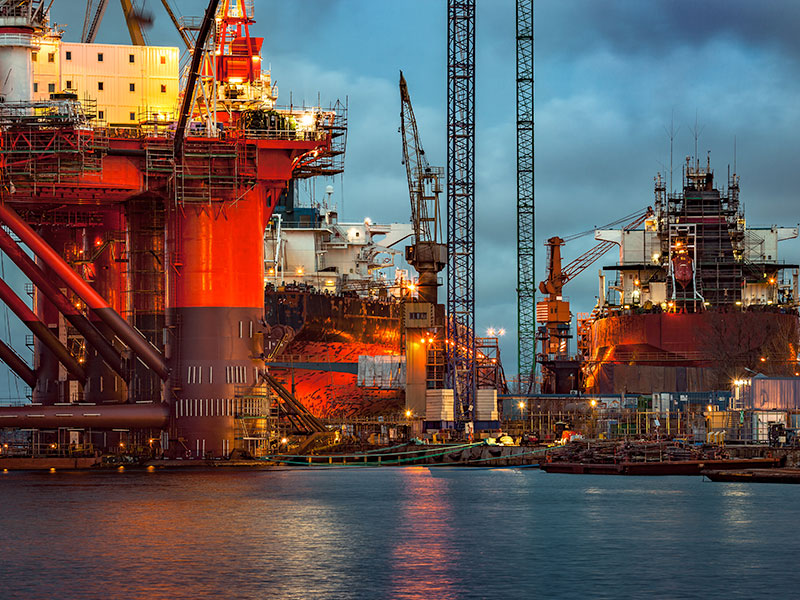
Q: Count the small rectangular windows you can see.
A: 14